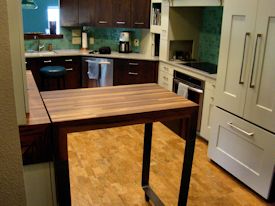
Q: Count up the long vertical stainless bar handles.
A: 2